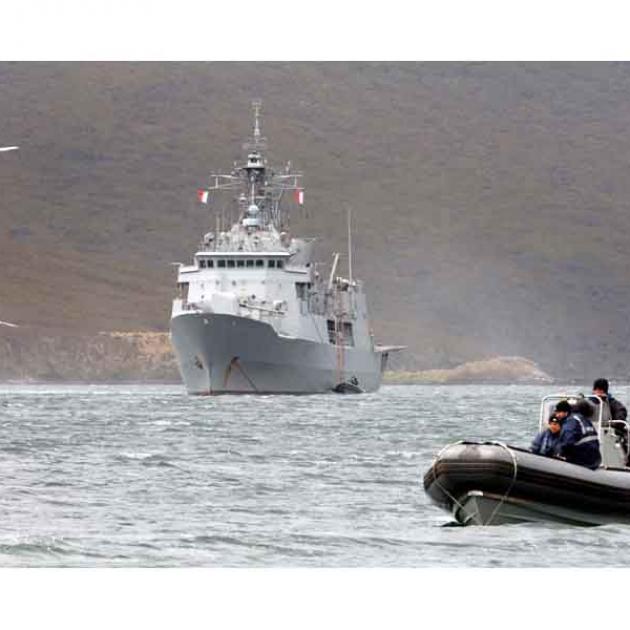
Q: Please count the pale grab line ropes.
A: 2